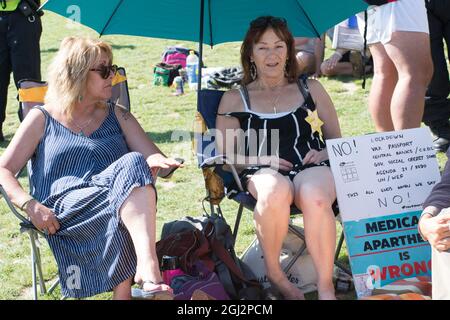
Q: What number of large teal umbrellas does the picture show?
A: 1